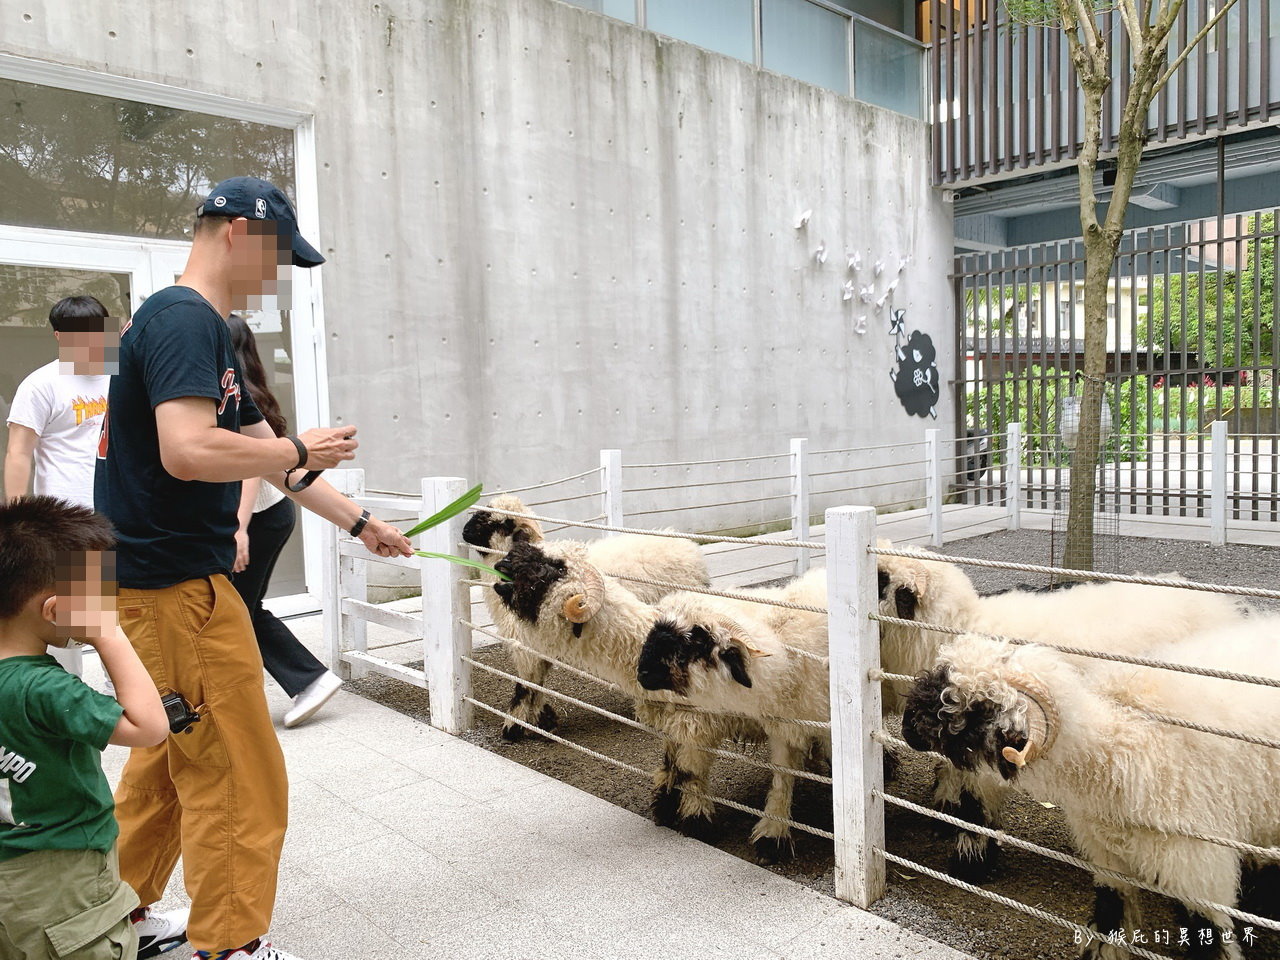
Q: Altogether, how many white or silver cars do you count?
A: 0